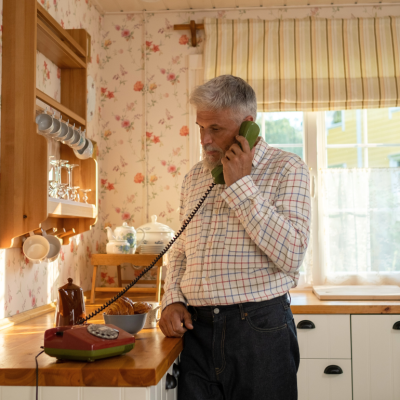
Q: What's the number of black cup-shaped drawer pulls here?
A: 5